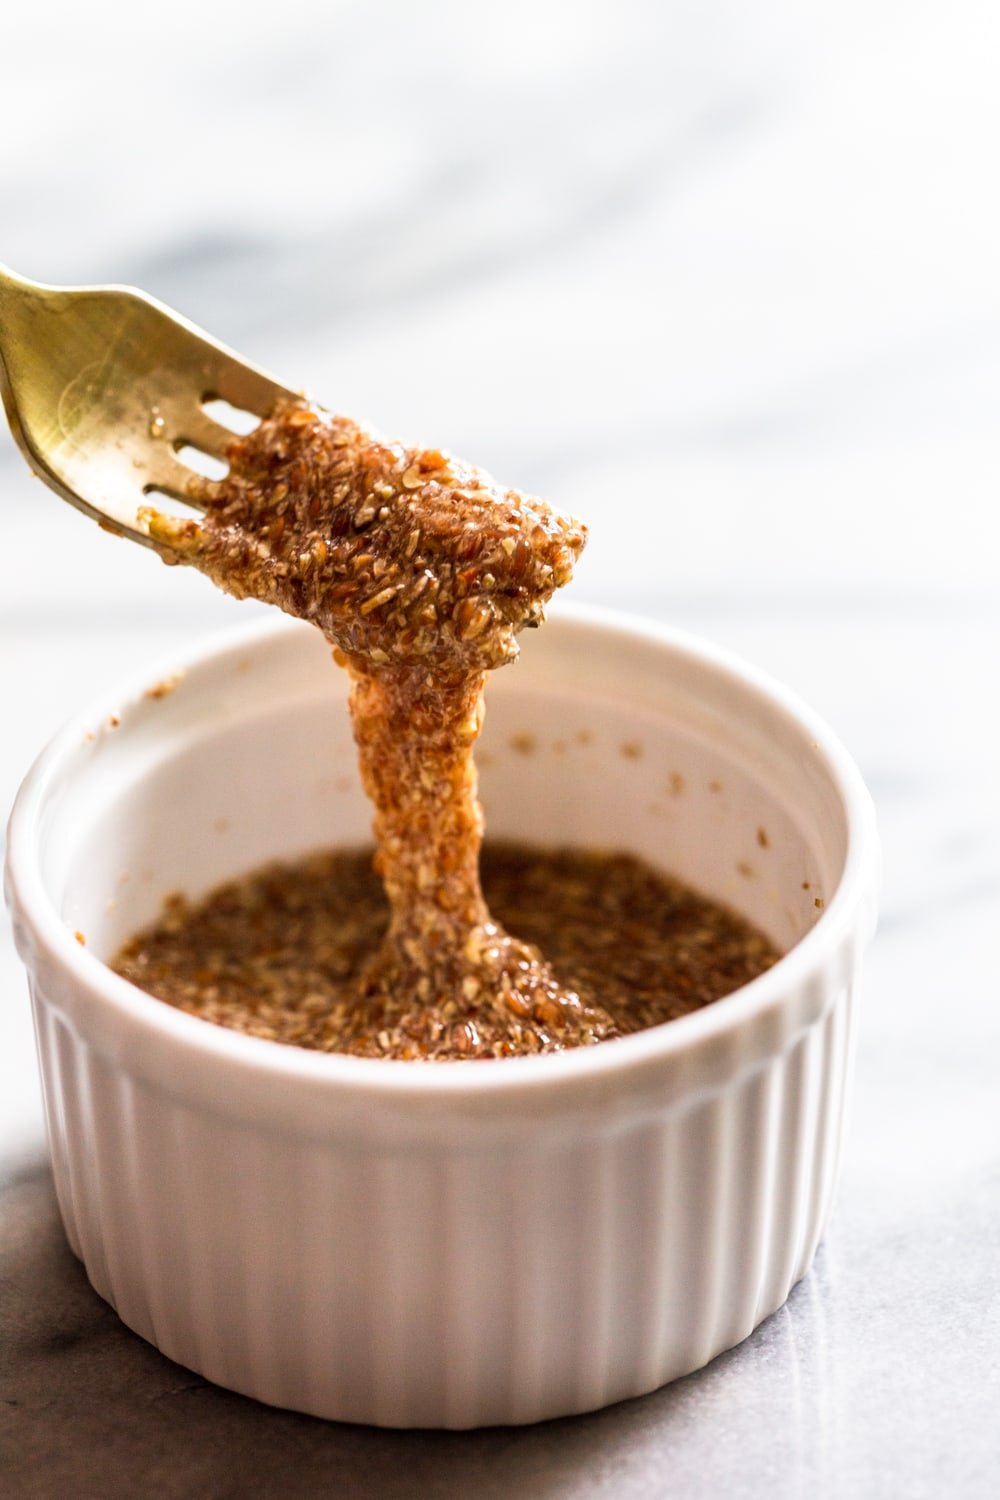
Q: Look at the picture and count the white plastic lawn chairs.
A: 0